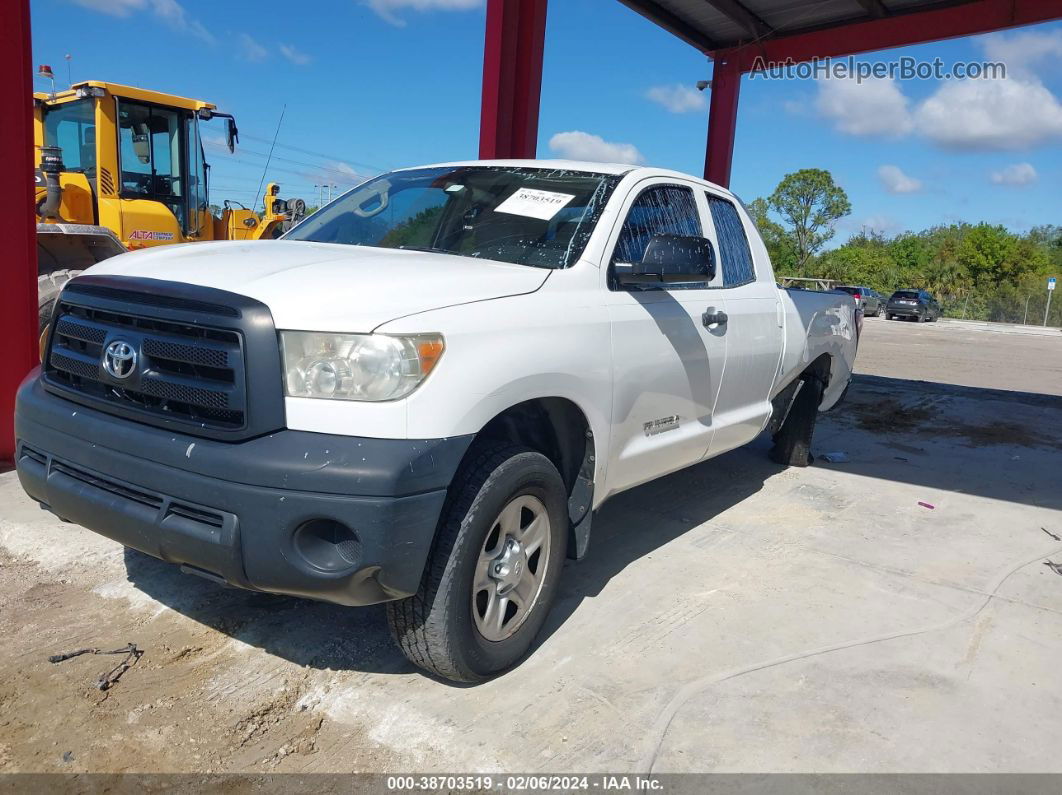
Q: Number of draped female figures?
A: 0